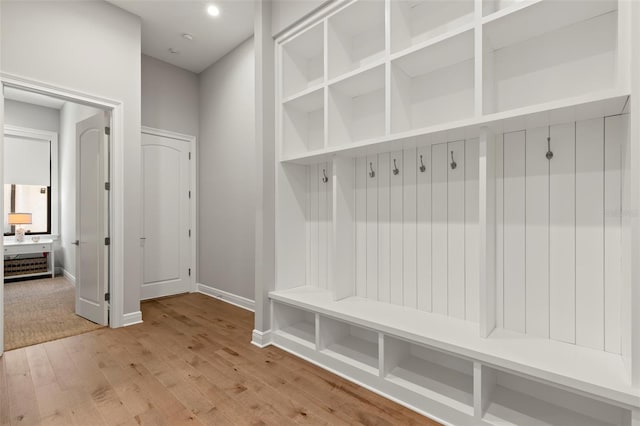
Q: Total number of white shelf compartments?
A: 12